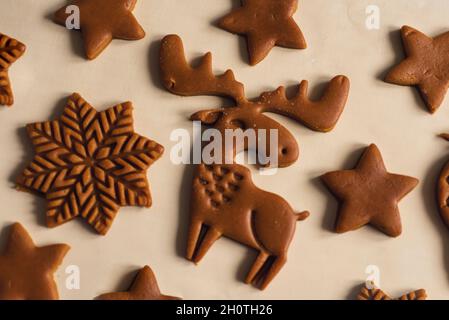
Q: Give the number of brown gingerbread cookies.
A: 11